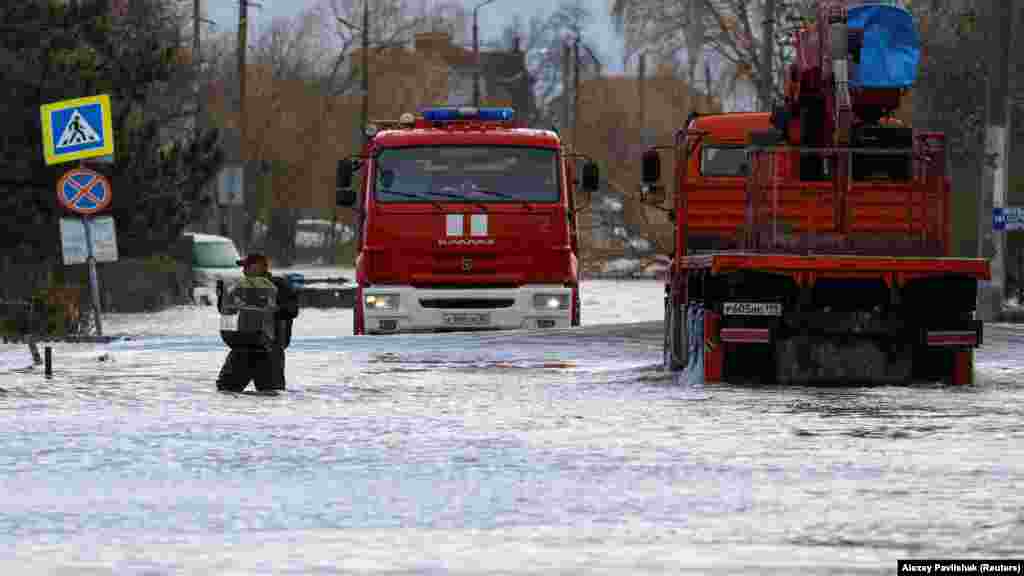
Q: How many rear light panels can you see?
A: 2